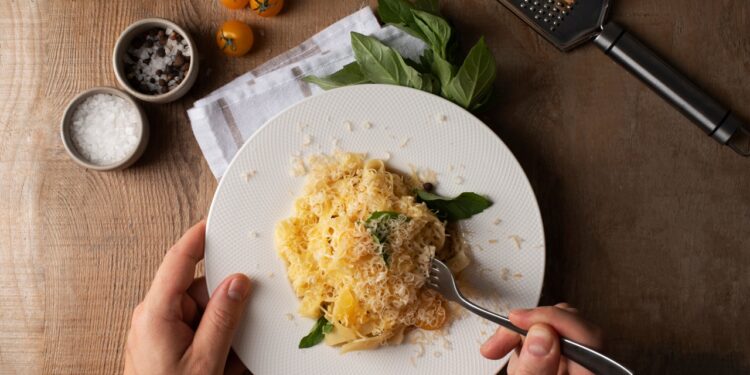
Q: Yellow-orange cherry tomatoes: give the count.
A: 3